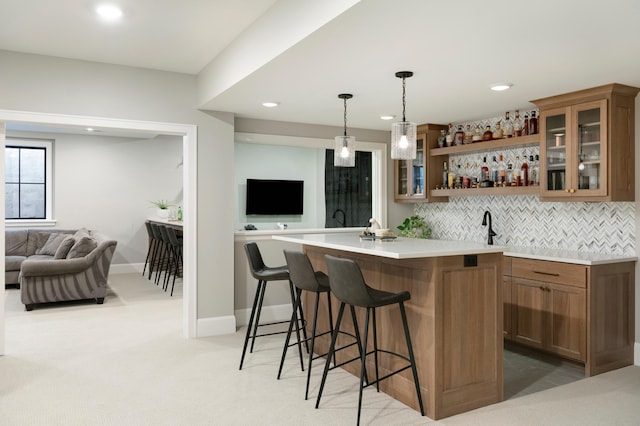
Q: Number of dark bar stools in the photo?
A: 7